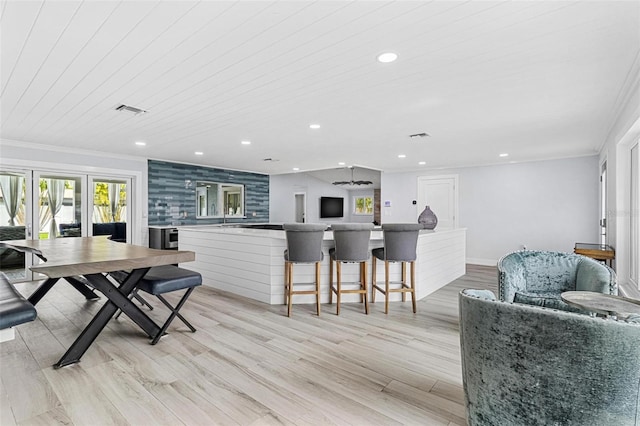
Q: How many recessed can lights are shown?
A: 10